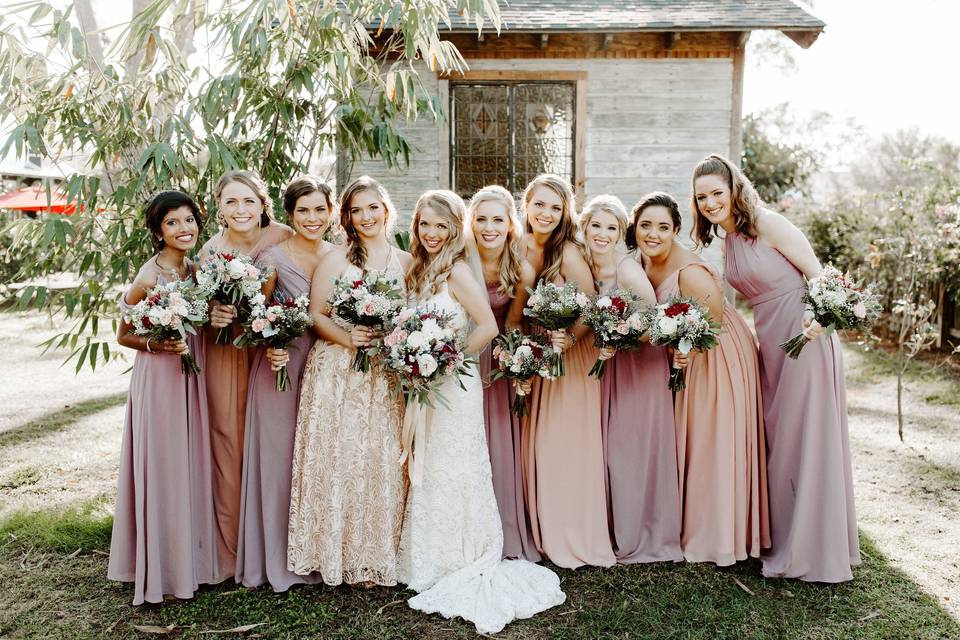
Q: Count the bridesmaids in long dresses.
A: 9